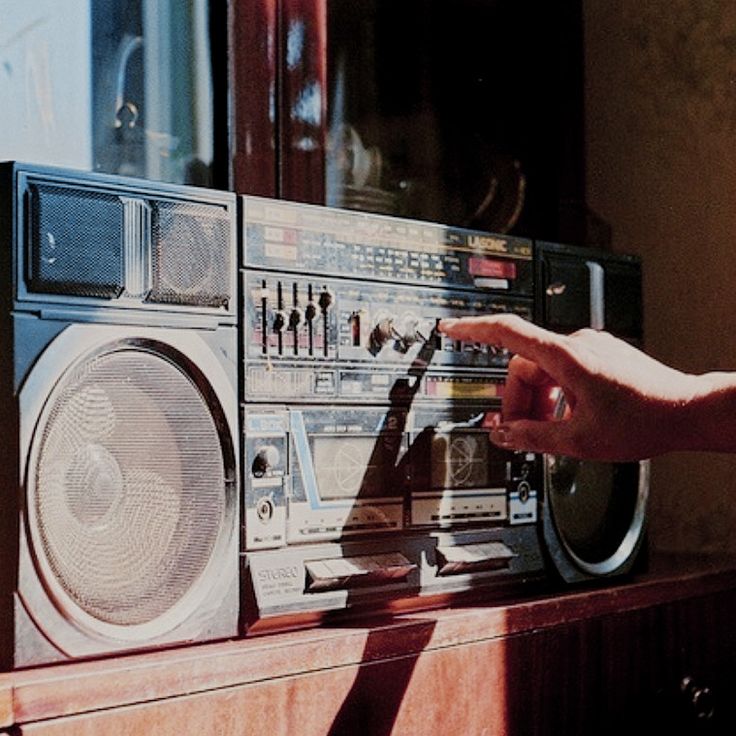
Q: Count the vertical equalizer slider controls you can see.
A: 5